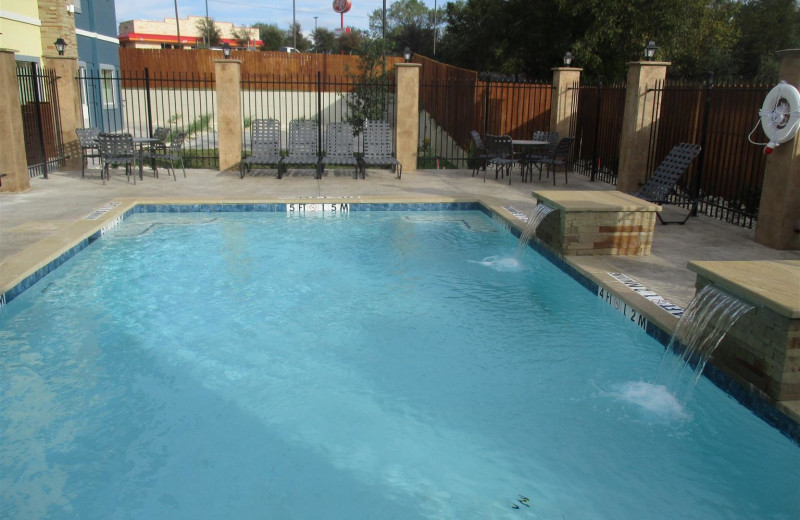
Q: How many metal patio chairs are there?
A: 13